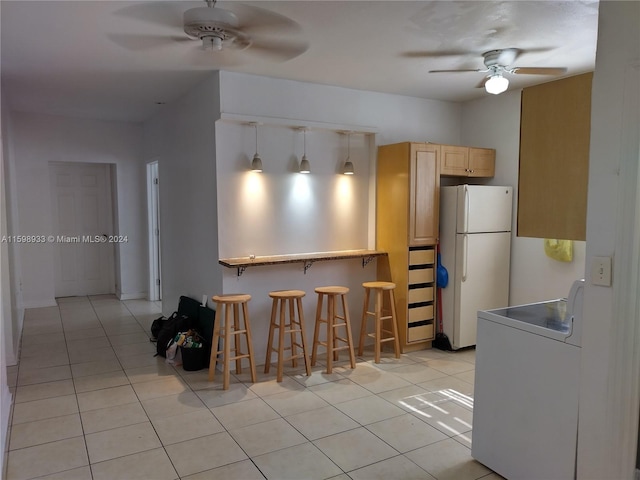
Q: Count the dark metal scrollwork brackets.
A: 3